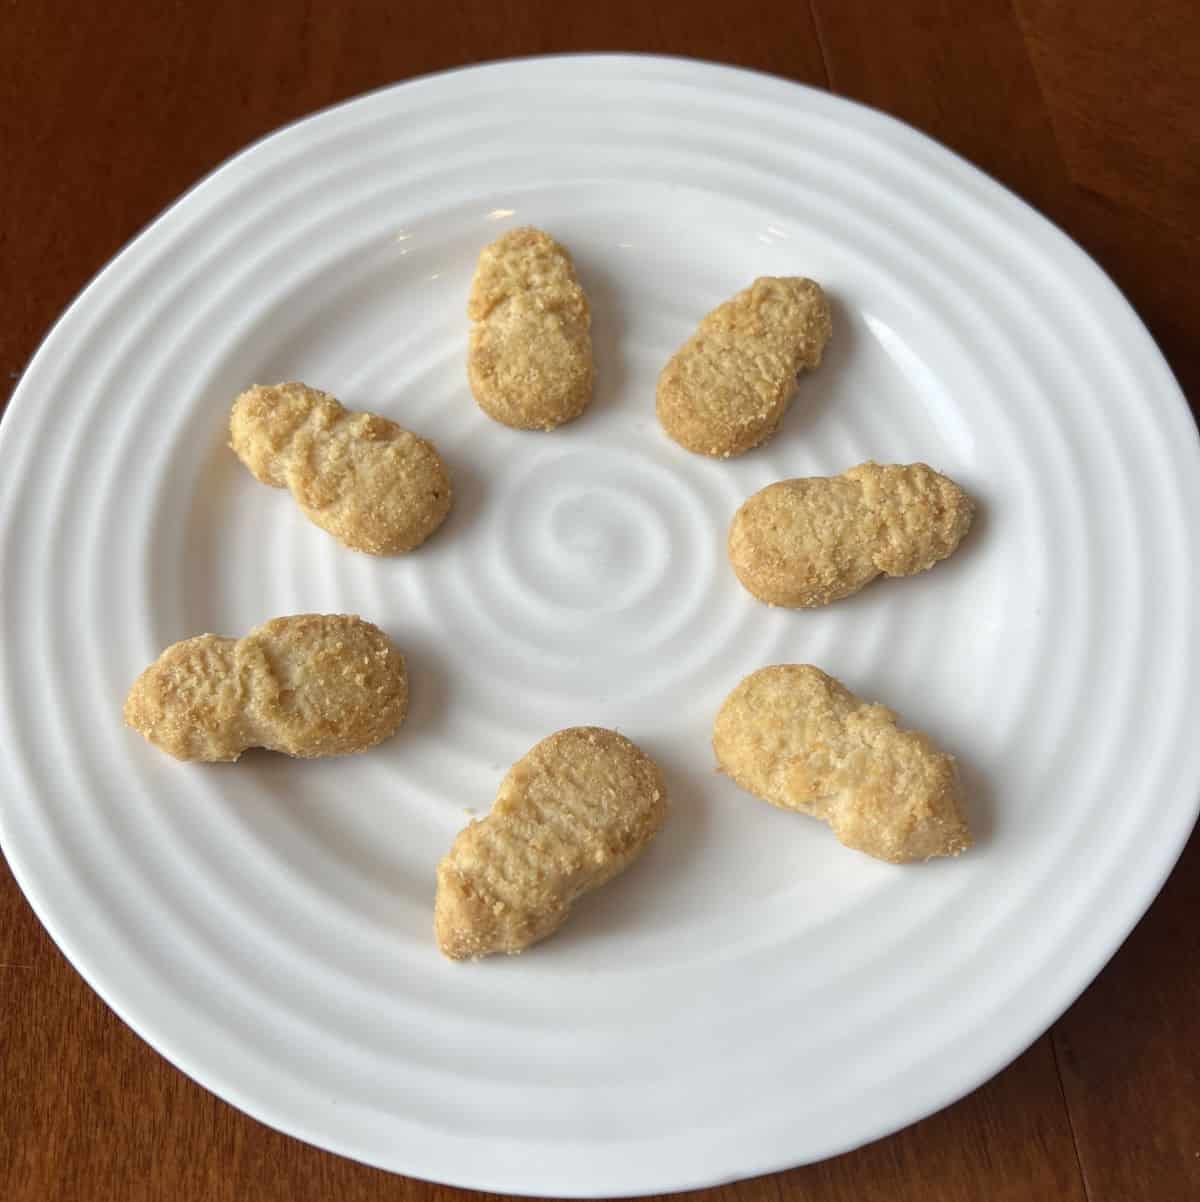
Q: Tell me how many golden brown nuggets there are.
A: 7